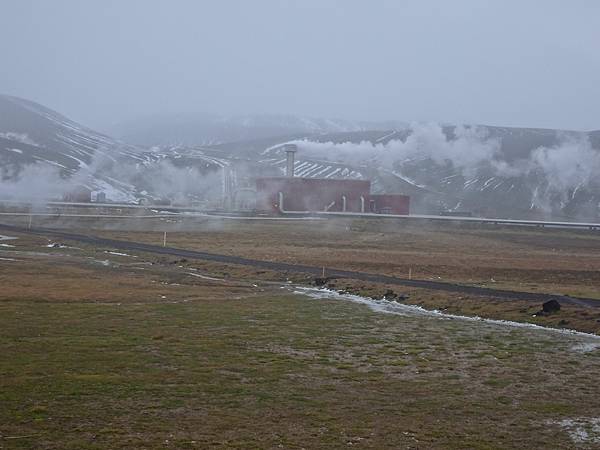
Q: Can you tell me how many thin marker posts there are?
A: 4